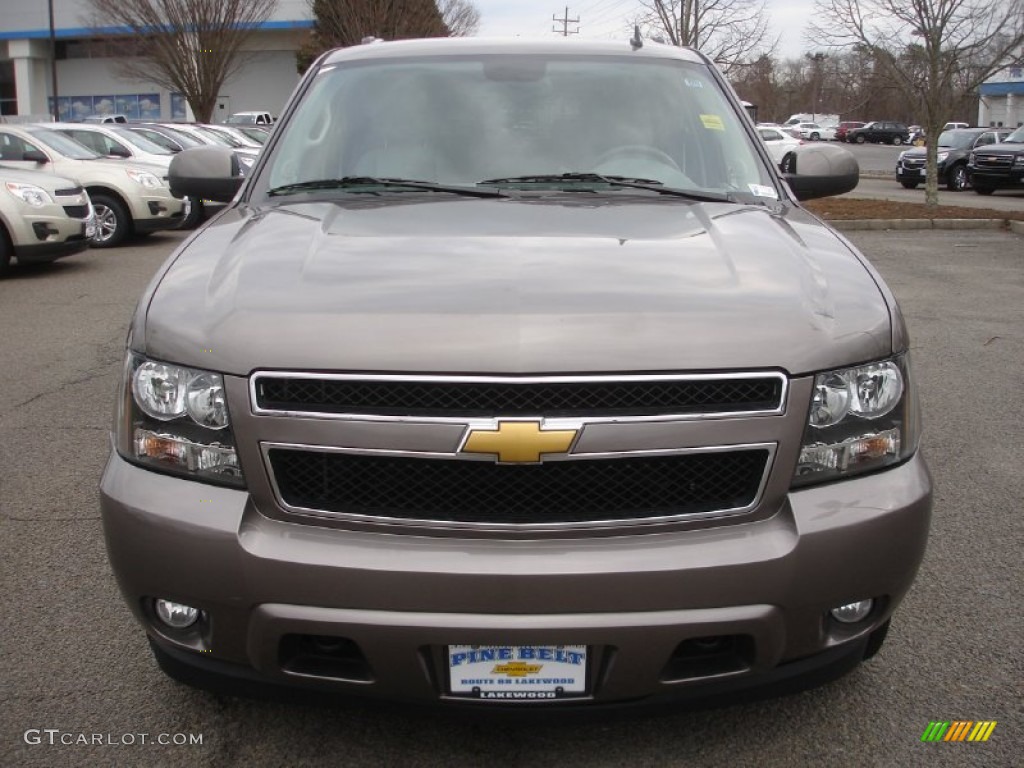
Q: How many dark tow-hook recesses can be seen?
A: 2